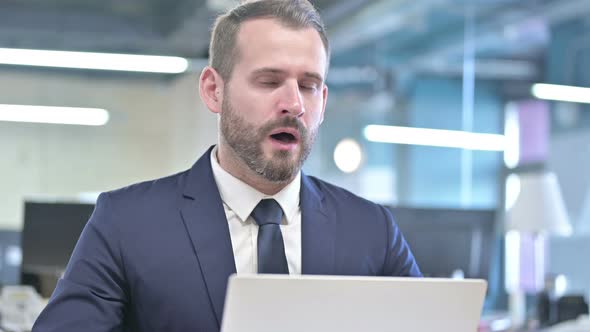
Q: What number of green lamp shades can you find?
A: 0